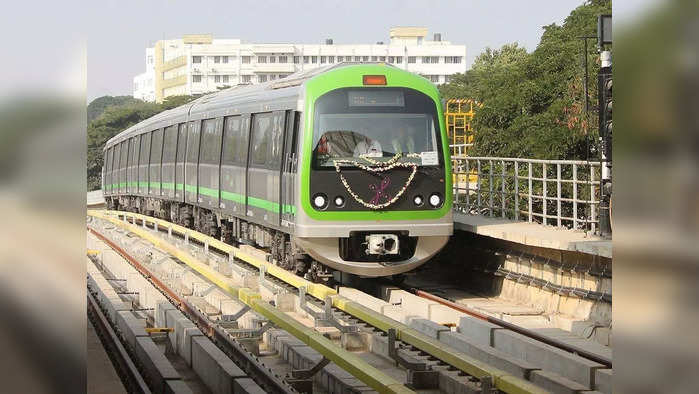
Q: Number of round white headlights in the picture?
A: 4